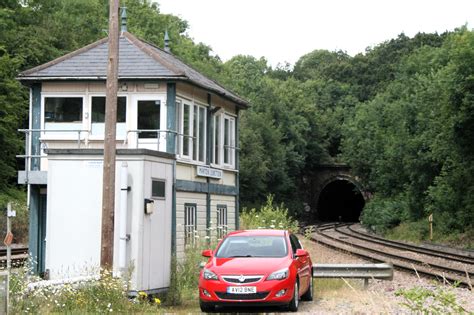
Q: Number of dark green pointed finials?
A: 2